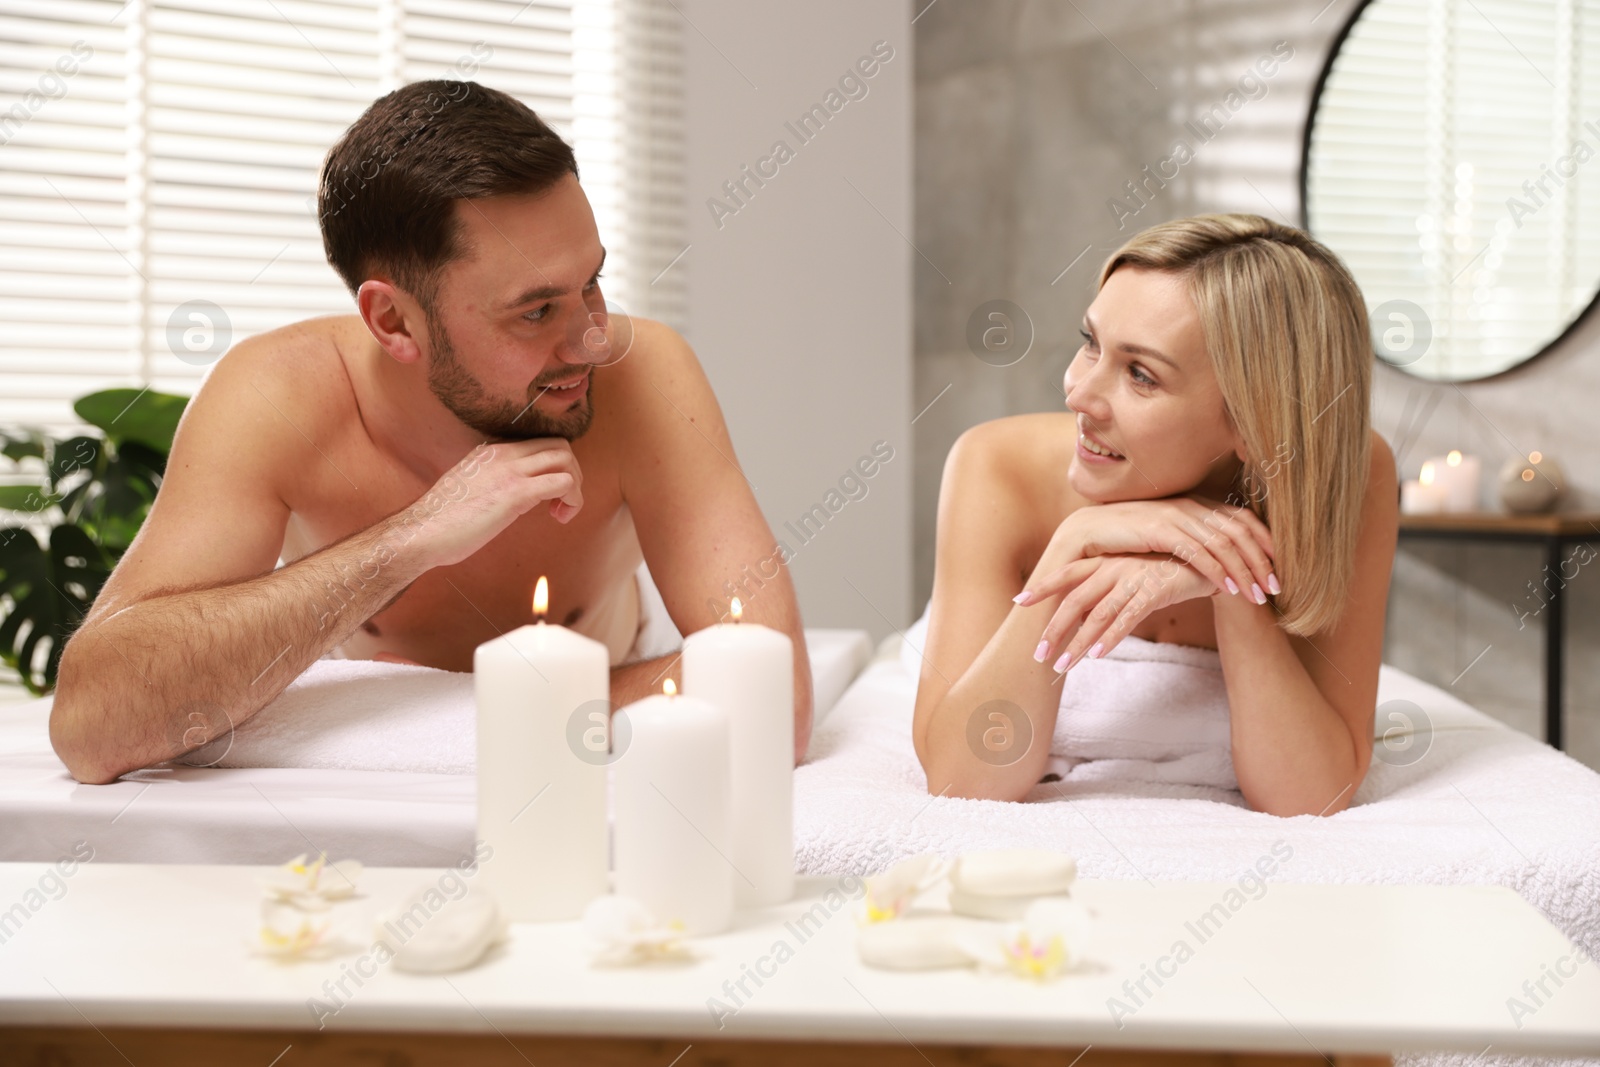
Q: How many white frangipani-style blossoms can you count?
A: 5